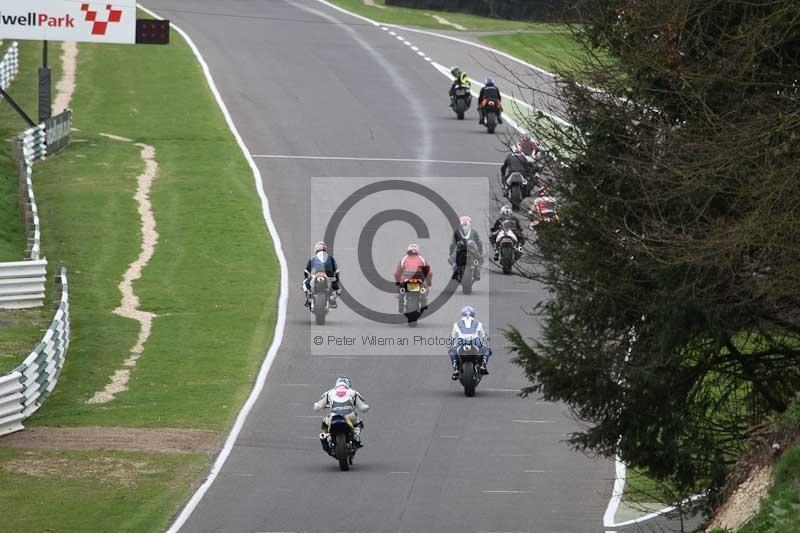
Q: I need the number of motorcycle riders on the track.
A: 11